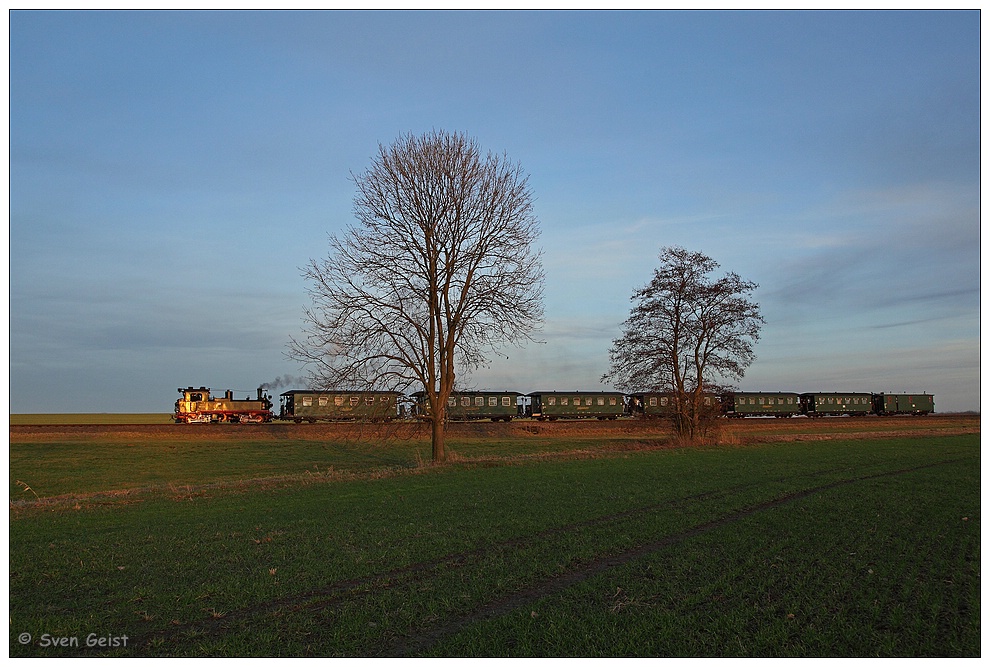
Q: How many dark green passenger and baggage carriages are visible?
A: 7